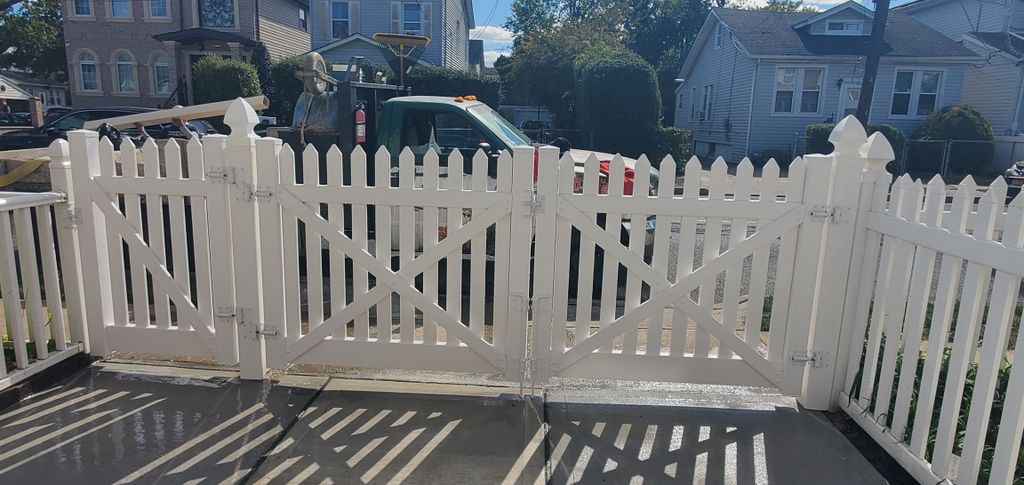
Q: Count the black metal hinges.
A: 0